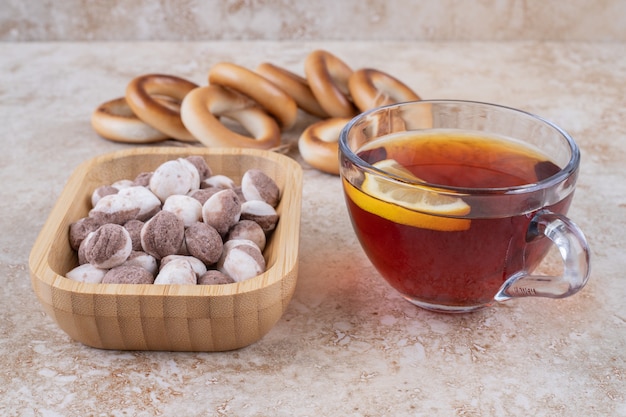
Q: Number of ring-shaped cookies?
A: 8